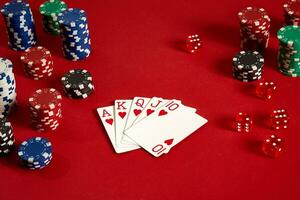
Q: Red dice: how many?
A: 5